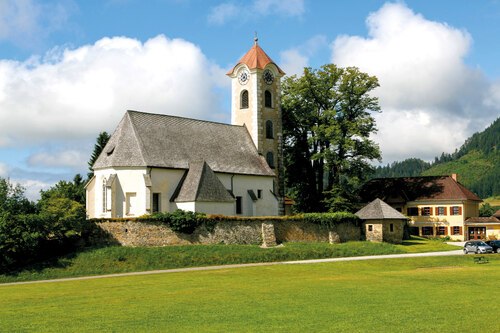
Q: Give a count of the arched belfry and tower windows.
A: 4